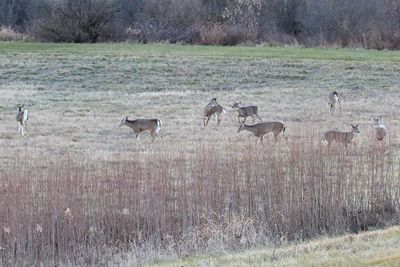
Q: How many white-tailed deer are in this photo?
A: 8